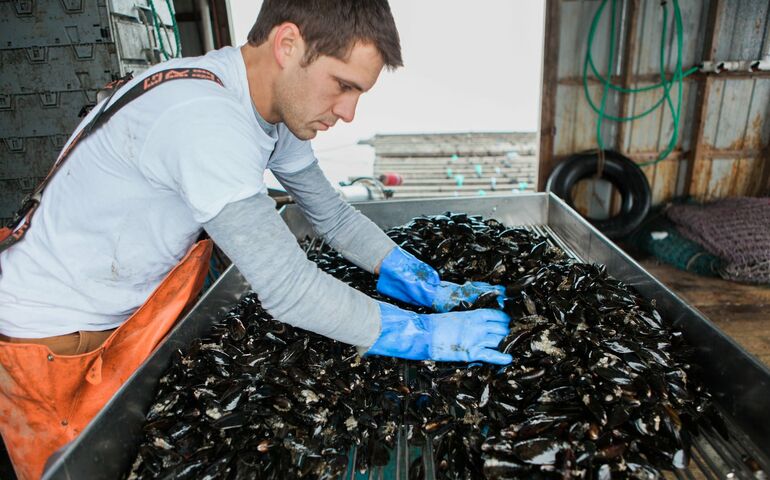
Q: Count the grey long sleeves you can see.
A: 2